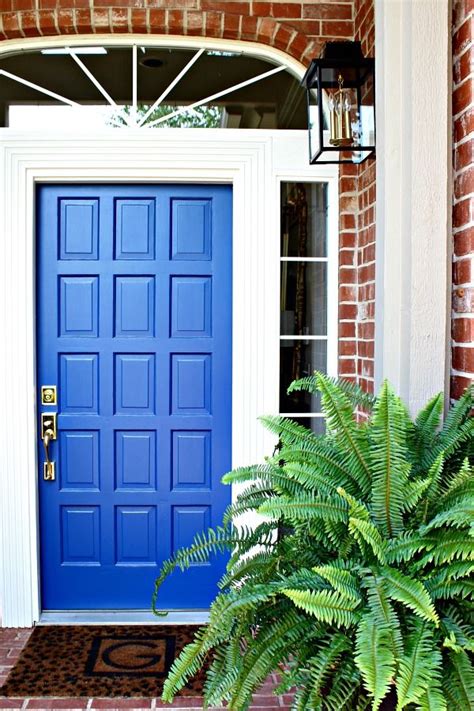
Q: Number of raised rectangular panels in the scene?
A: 15